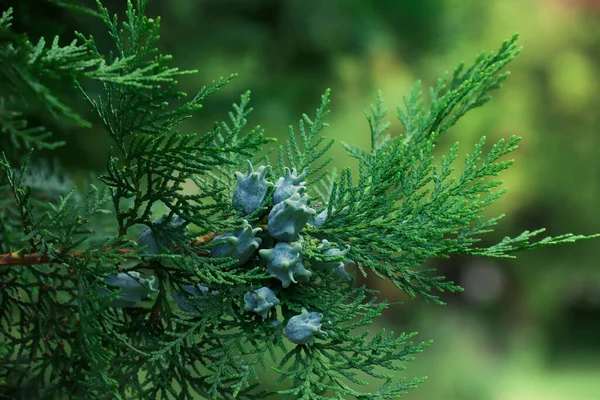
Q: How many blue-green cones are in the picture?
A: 12